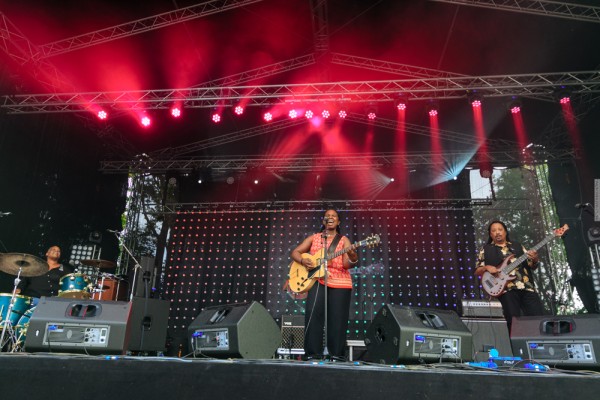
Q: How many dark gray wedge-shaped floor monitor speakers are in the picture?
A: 4